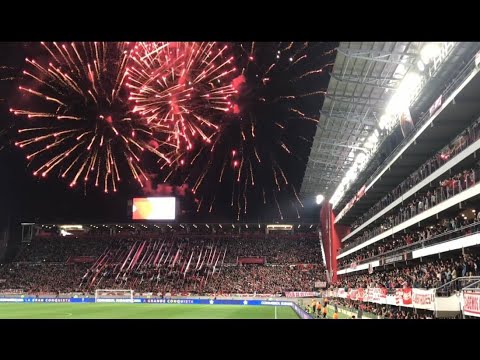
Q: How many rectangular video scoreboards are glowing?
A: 1